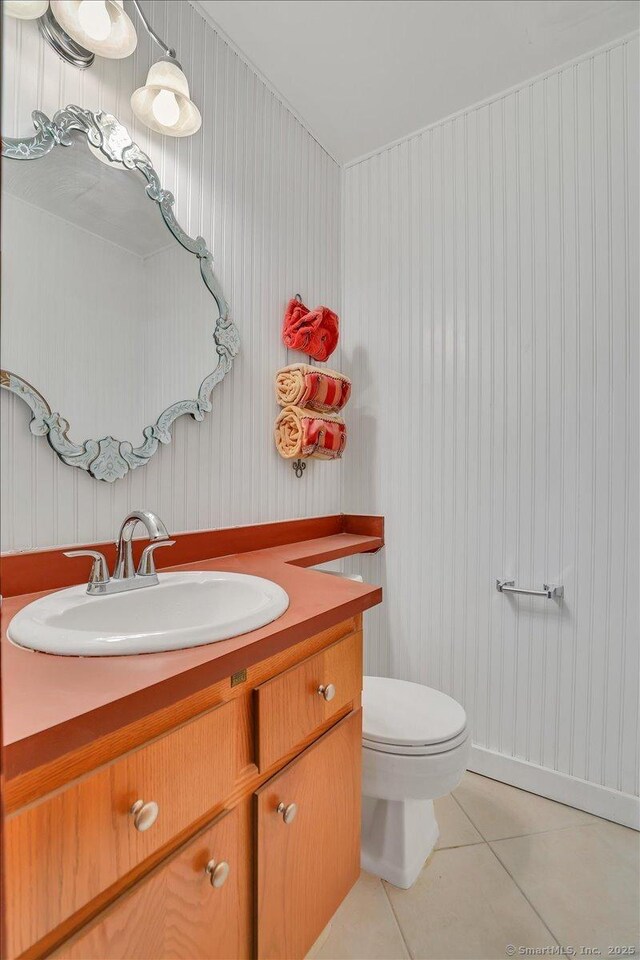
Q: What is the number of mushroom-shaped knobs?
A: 4